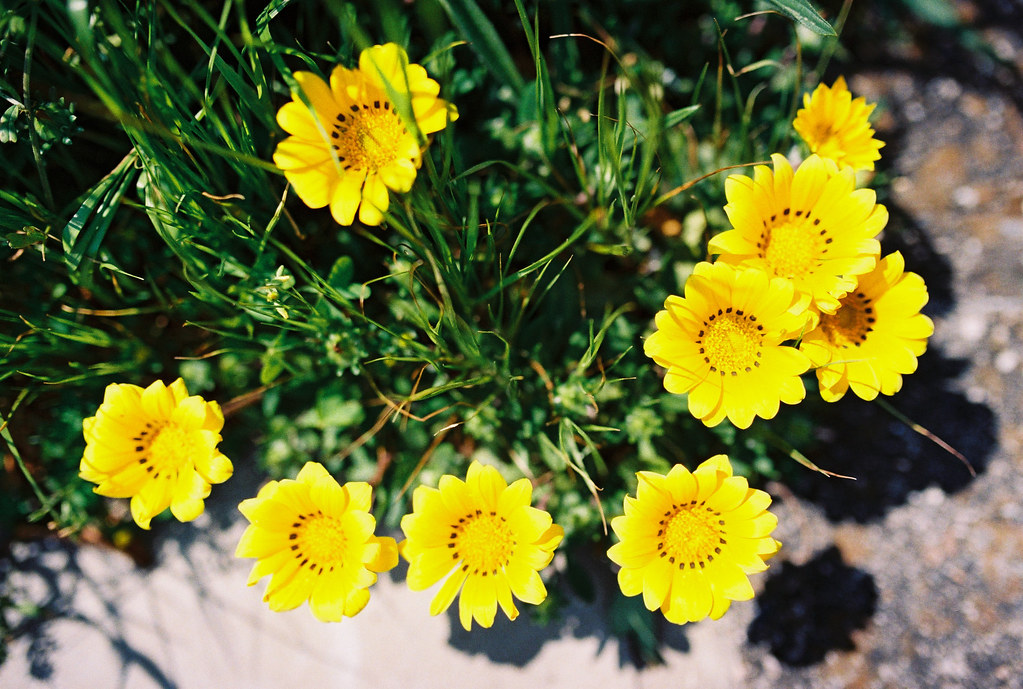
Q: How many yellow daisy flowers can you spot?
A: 9